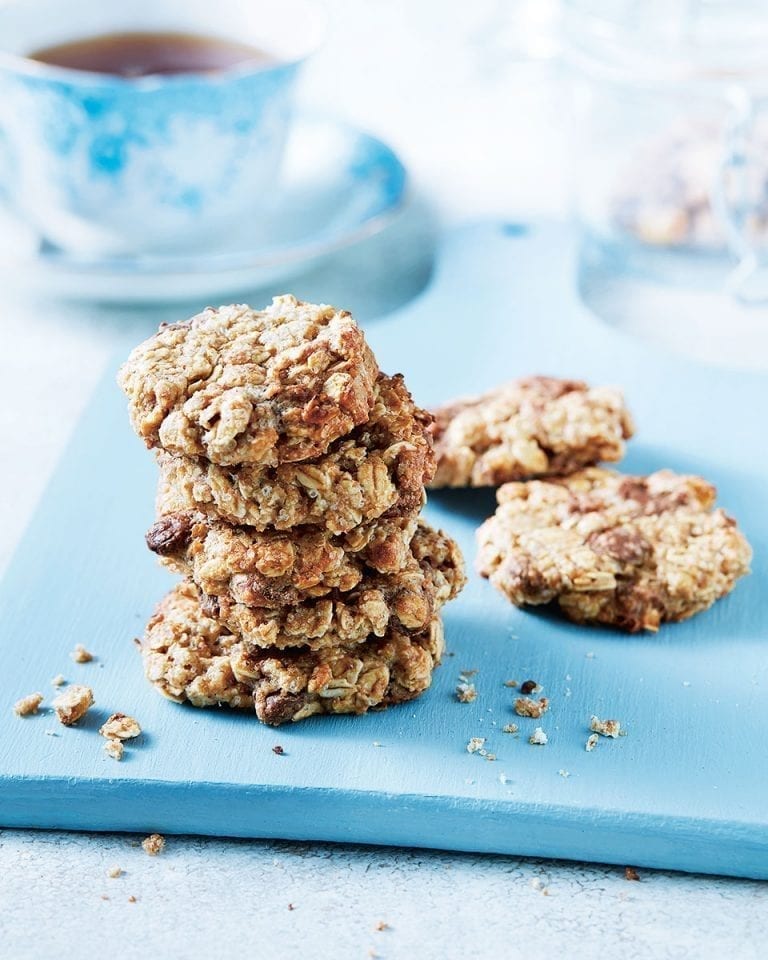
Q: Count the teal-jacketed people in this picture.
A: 0